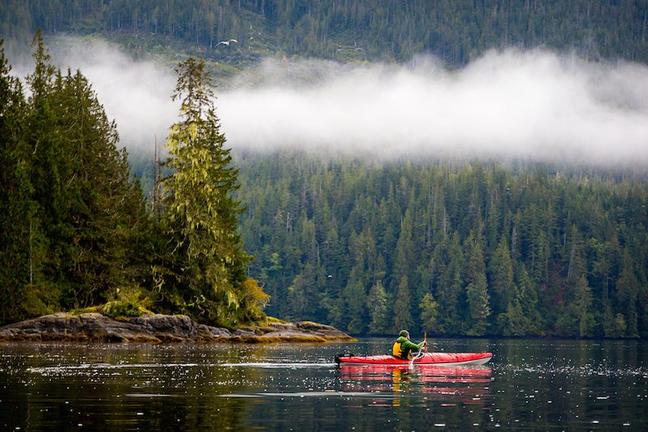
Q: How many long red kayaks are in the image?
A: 1